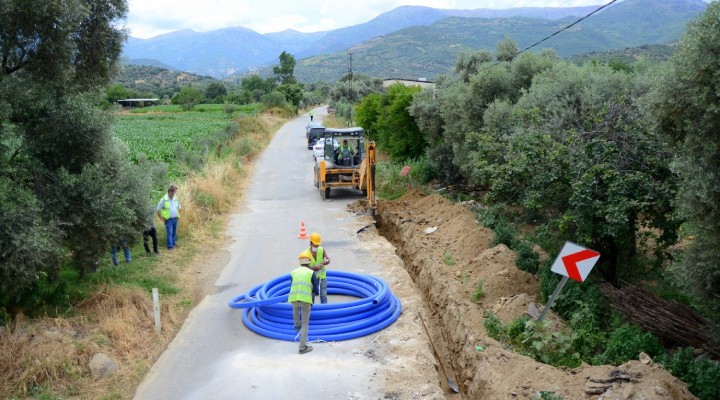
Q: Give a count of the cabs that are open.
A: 1